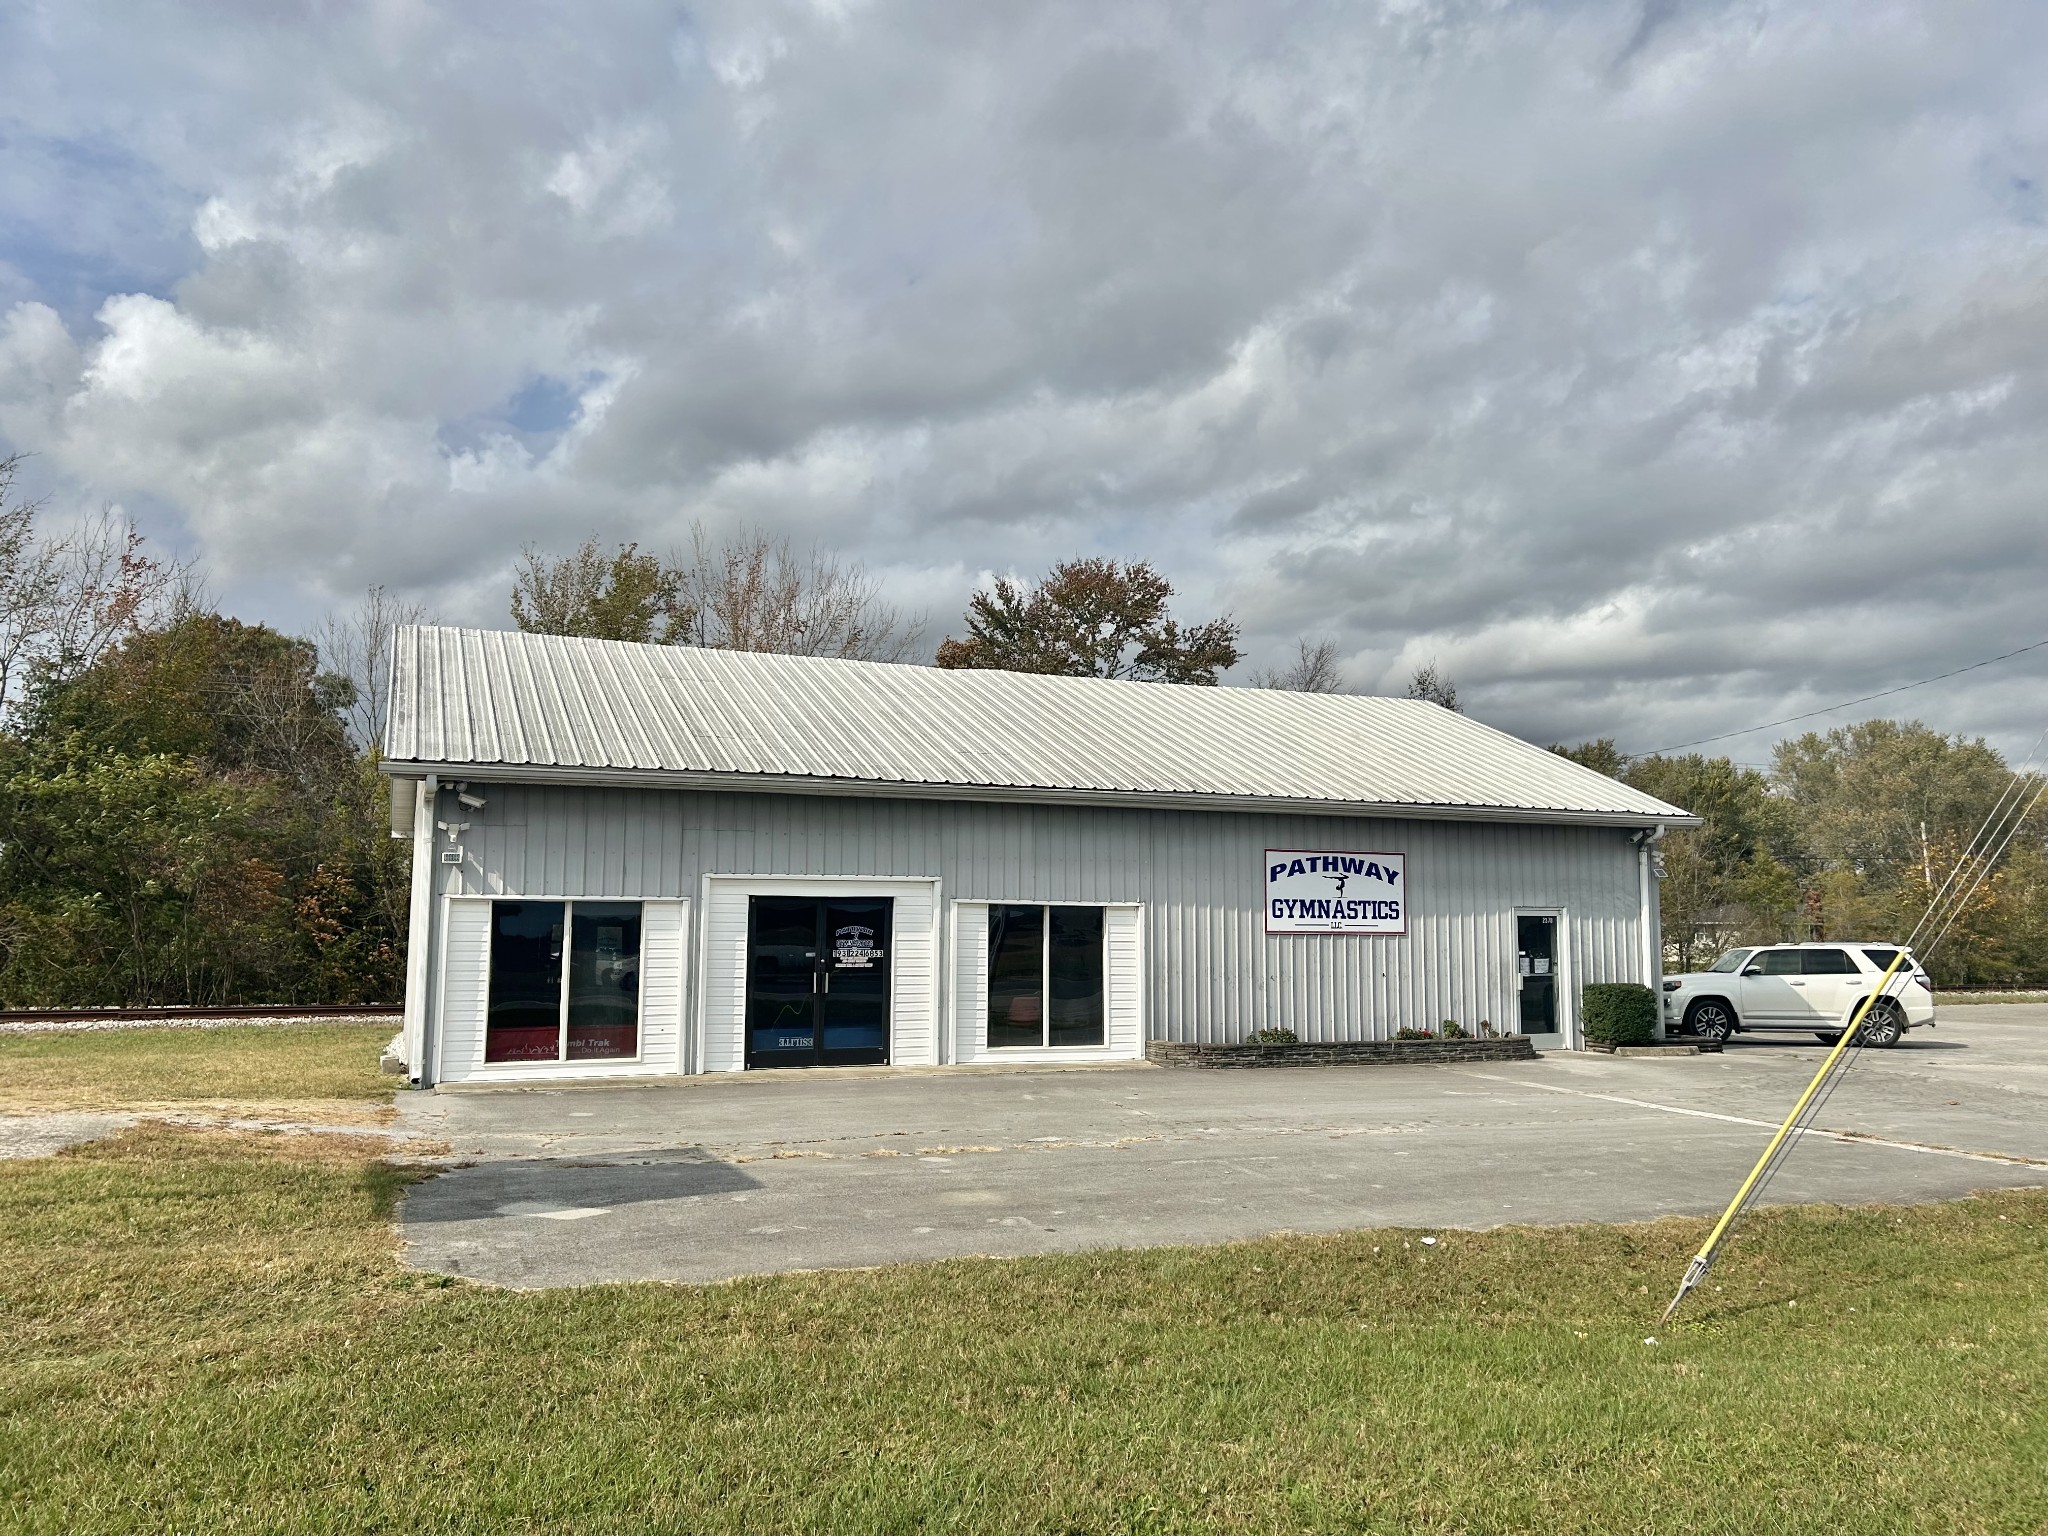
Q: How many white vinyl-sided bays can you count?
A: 3